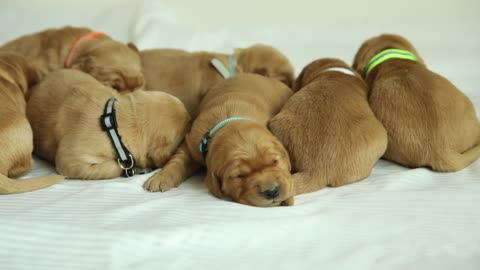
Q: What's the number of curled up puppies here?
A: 7